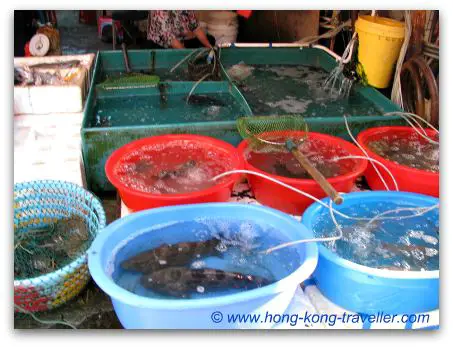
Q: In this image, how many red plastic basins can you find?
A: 3